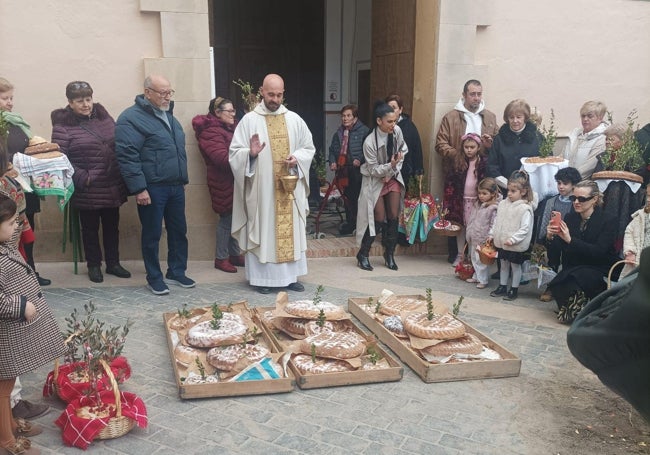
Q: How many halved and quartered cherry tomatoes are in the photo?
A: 0